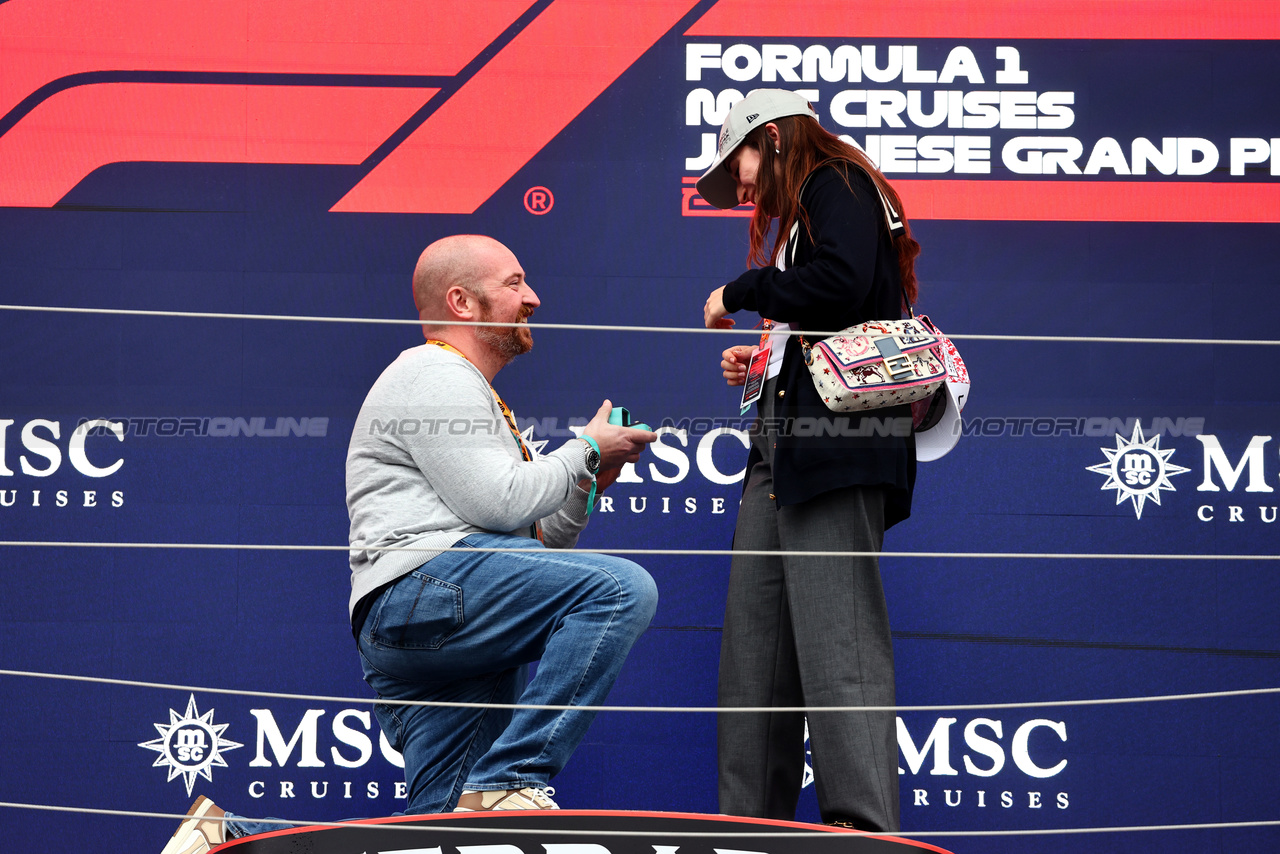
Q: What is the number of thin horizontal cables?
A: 4